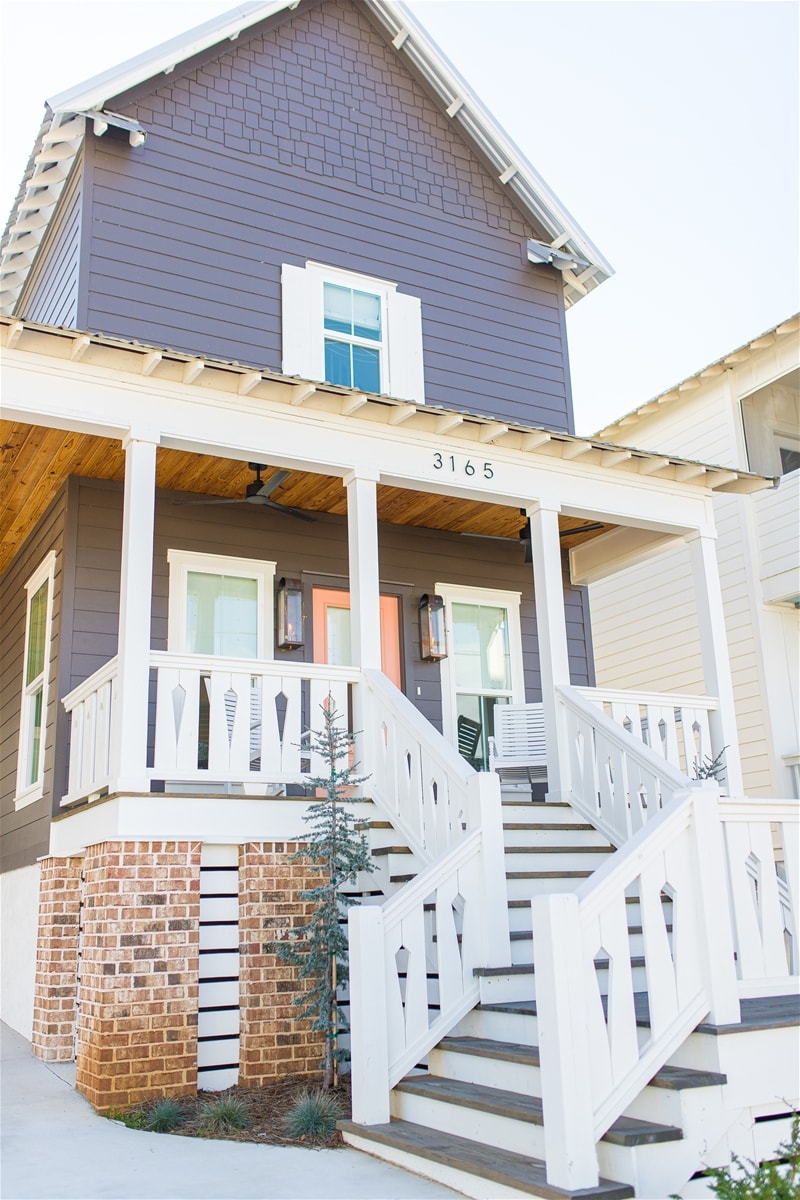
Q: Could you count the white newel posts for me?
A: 4